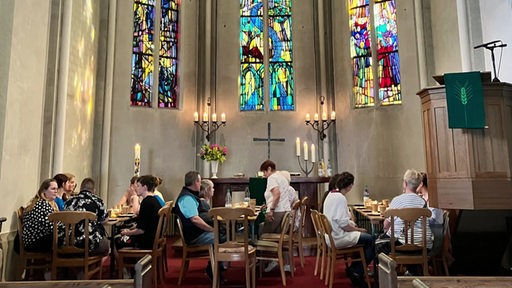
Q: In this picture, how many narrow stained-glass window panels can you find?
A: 6